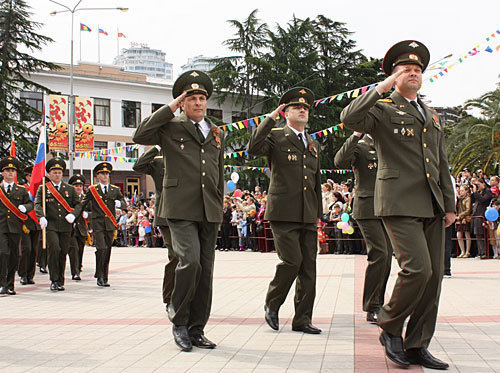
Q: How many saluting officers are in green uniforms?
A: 5